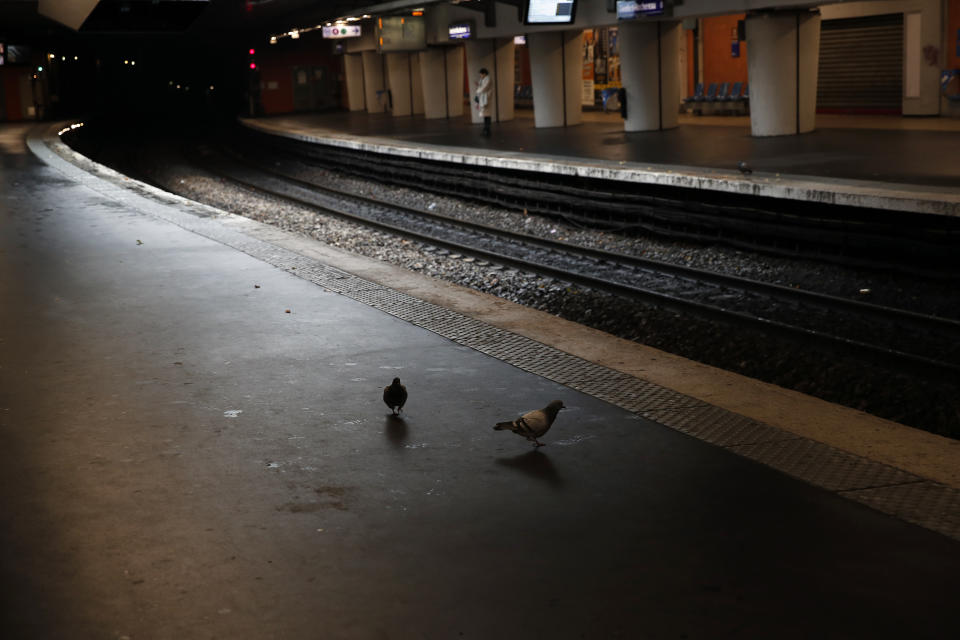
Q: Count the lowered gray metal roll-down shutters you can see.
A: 1